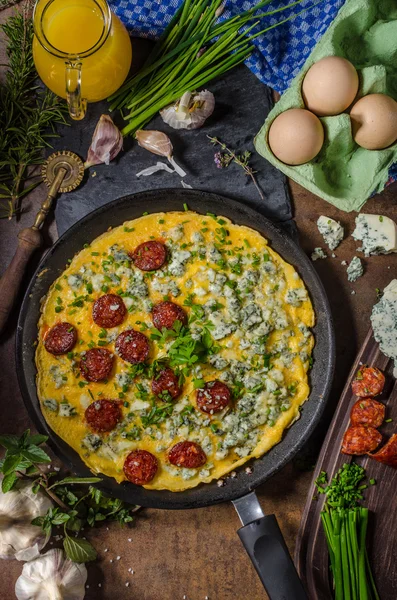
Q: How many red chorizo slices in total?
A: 14